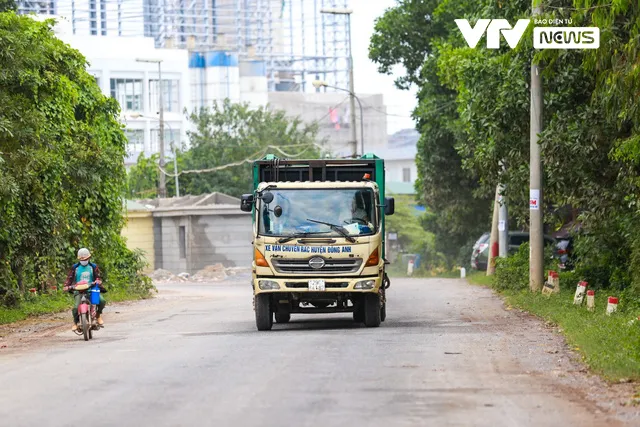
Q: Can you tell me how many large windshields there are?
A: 1